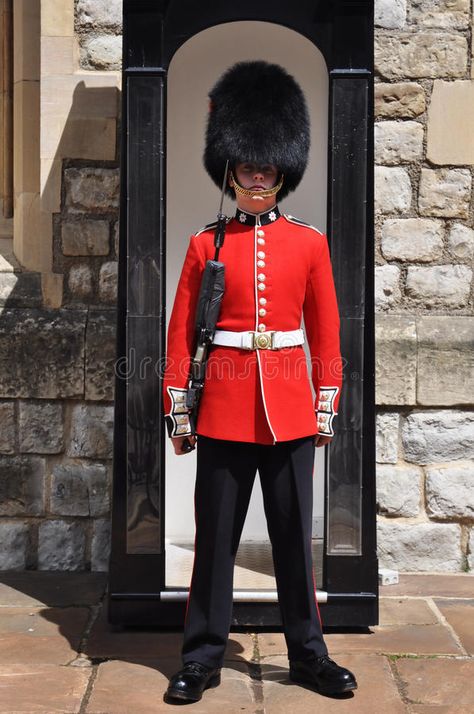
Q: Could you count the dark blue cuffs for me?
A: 2